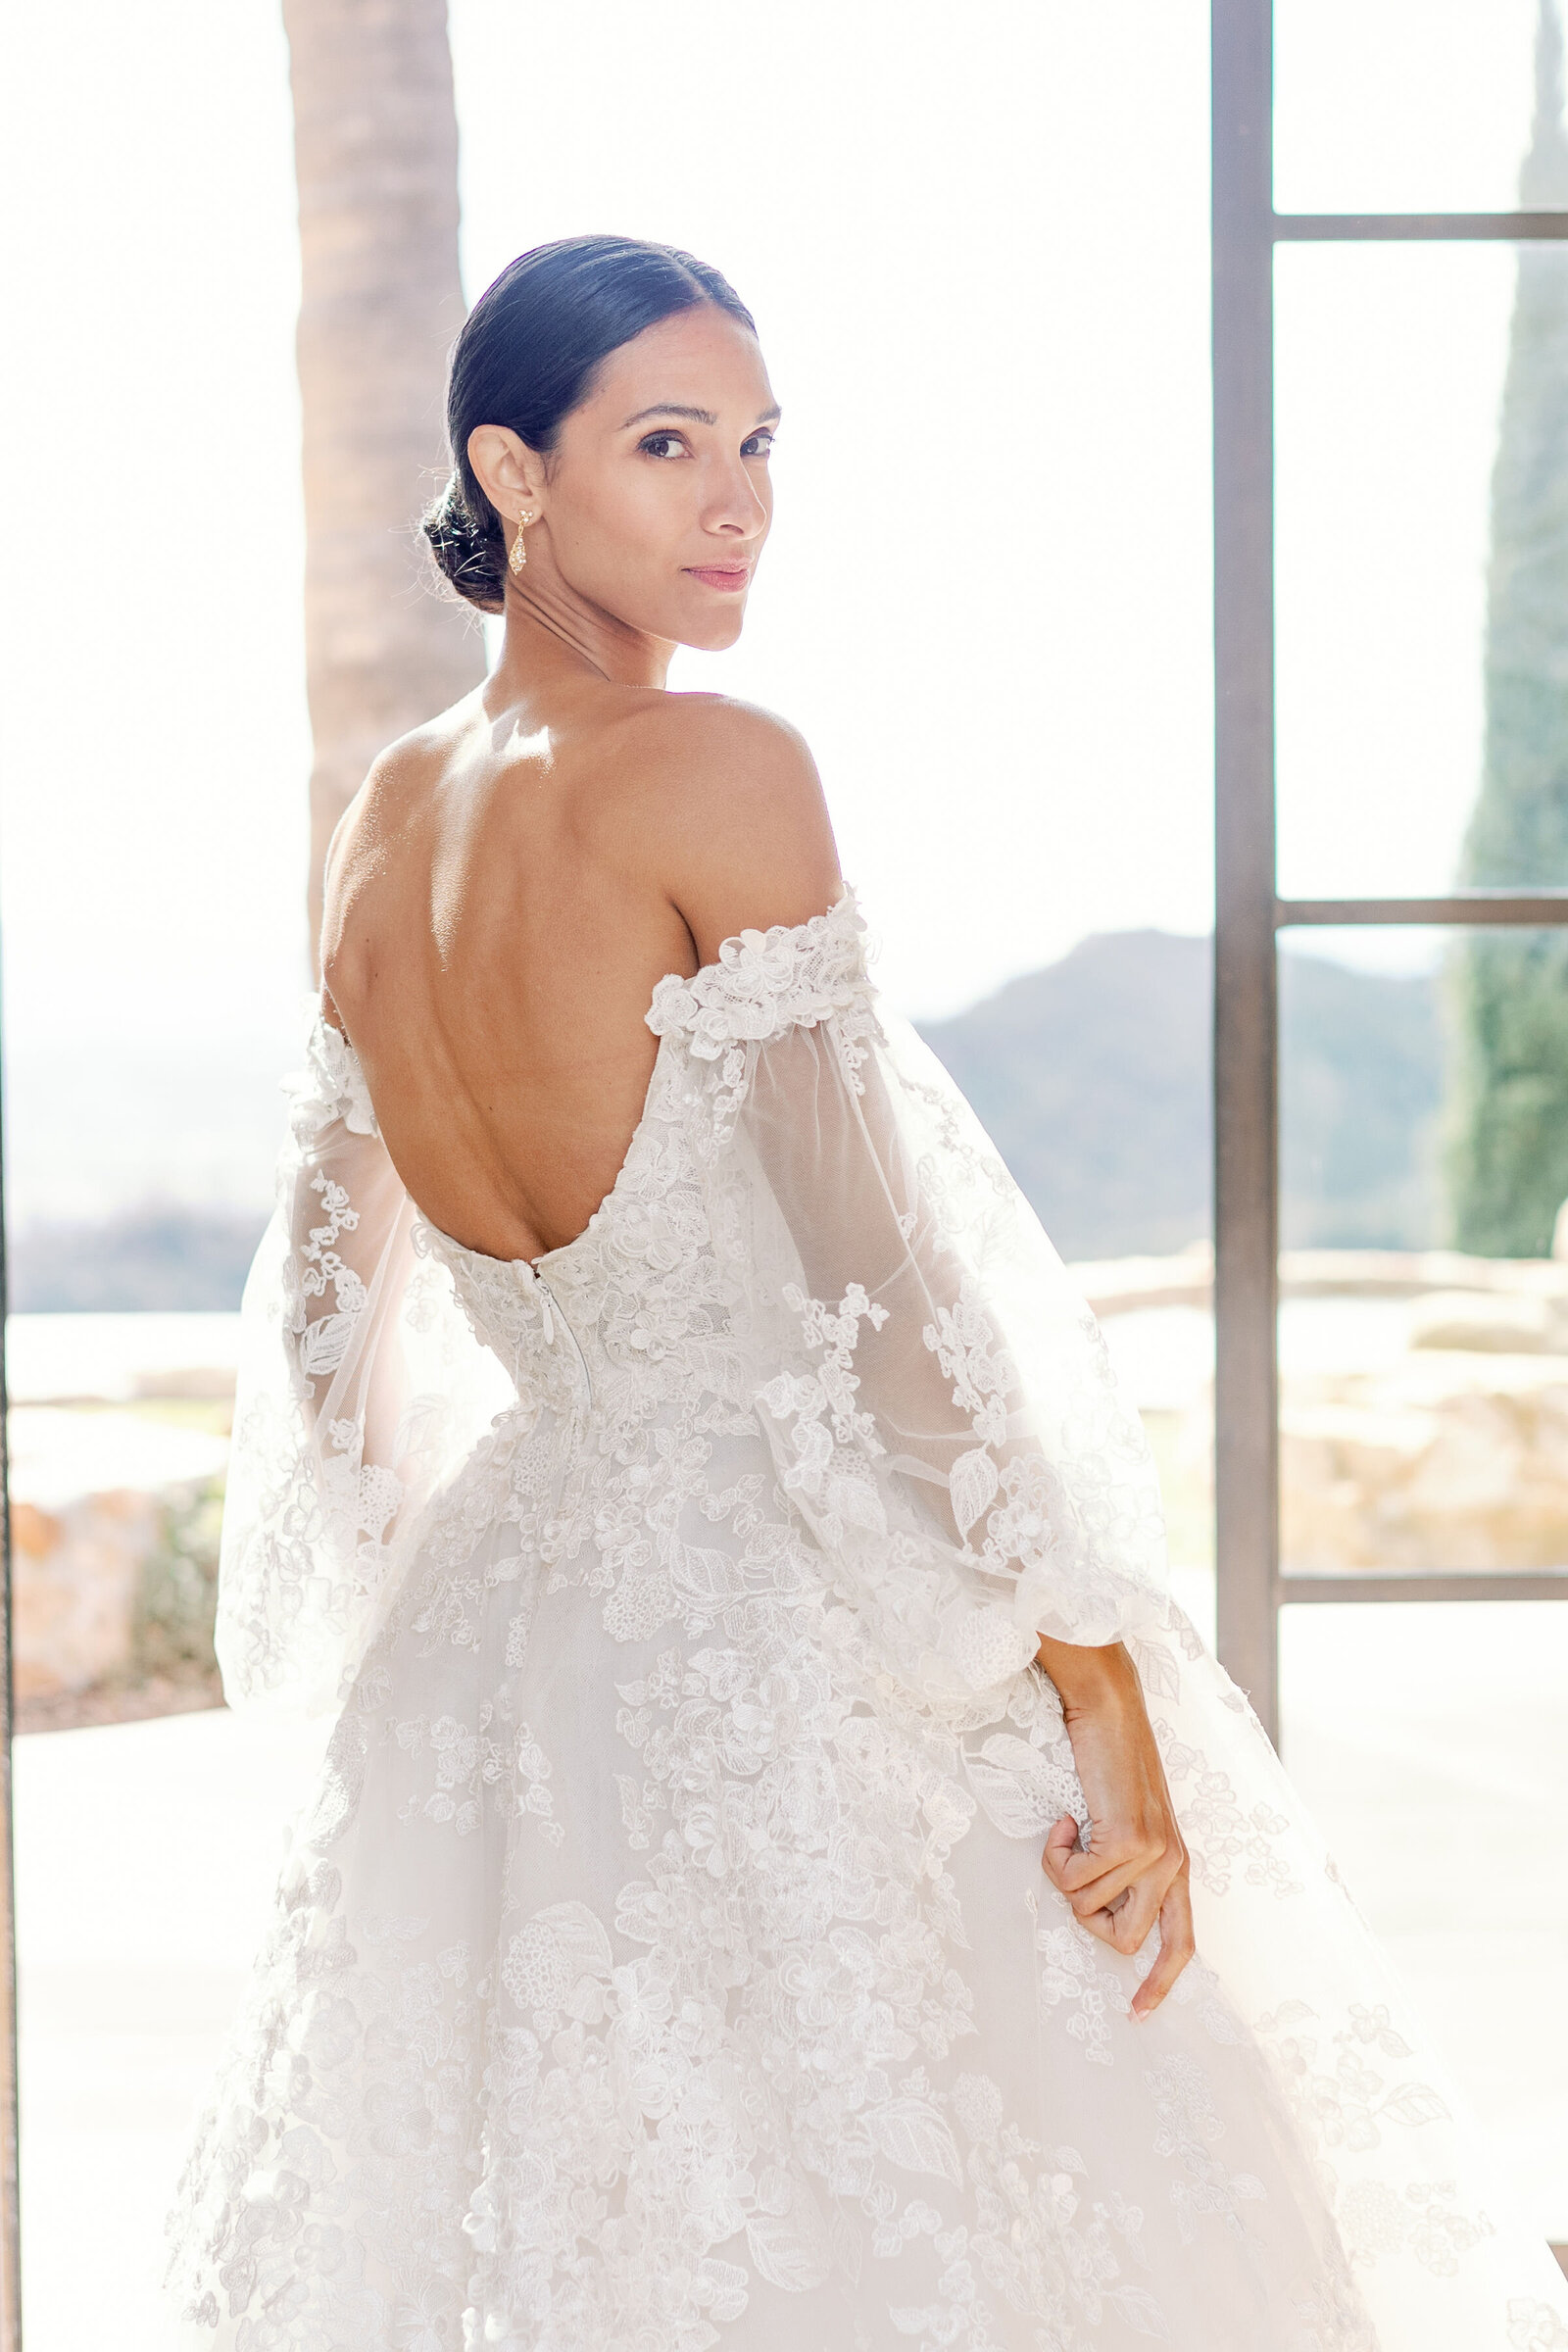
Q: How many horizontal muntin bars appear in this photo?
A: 3